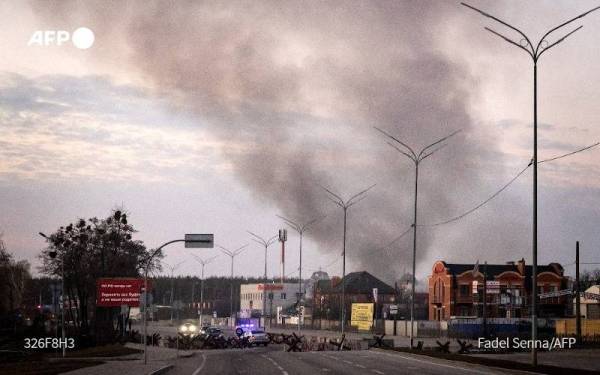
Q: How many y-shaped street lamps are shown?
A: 8